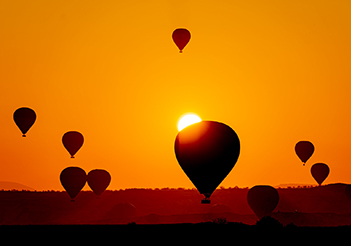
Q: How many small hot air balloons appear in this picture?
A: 8